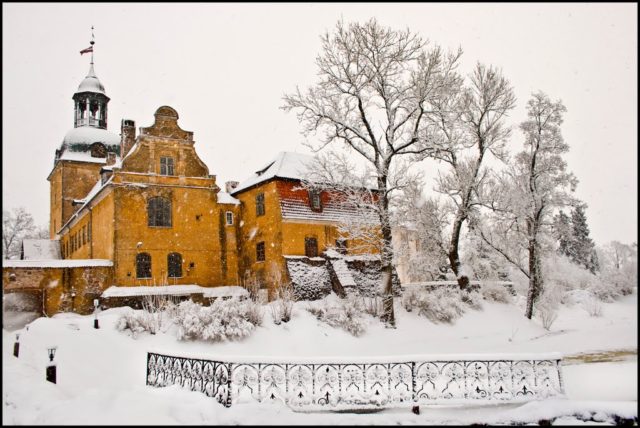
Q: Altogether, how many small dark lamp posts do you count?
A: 3